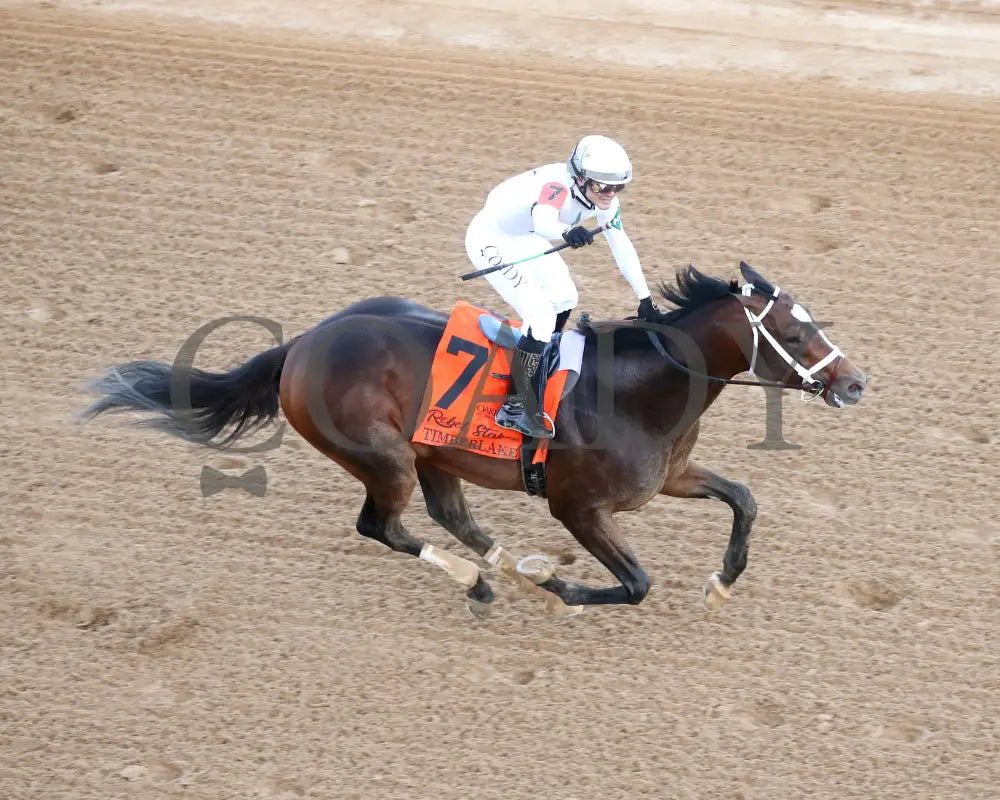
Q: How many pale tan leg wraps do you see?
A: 2